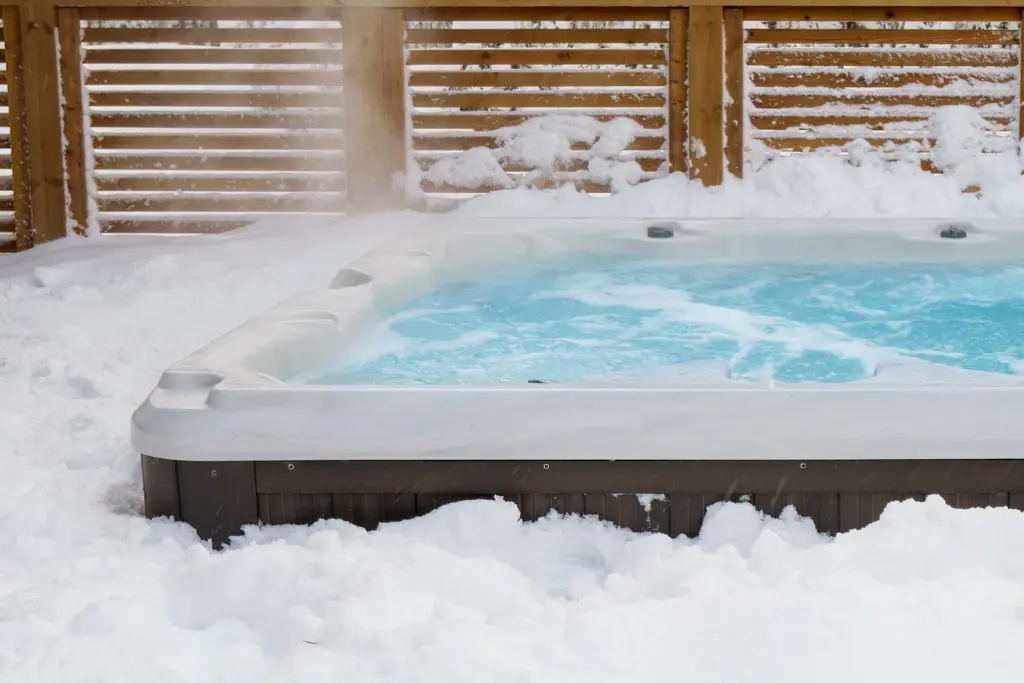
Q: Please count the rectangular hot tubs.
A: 1